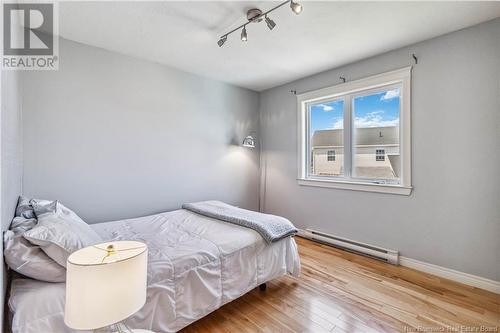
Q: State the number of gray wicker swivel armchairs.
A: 0